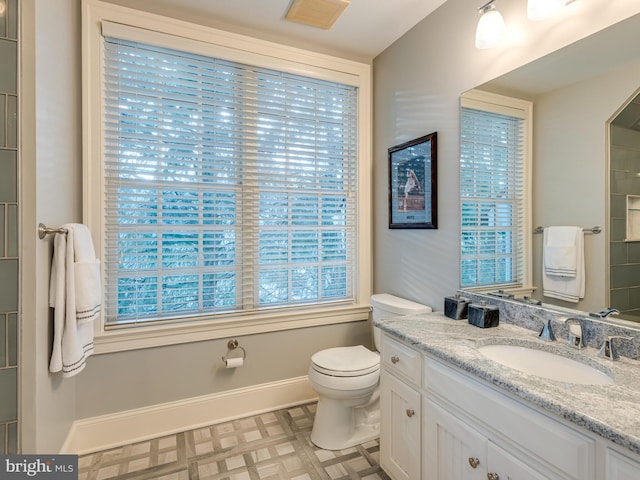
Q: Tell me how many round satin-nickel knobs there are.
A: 4